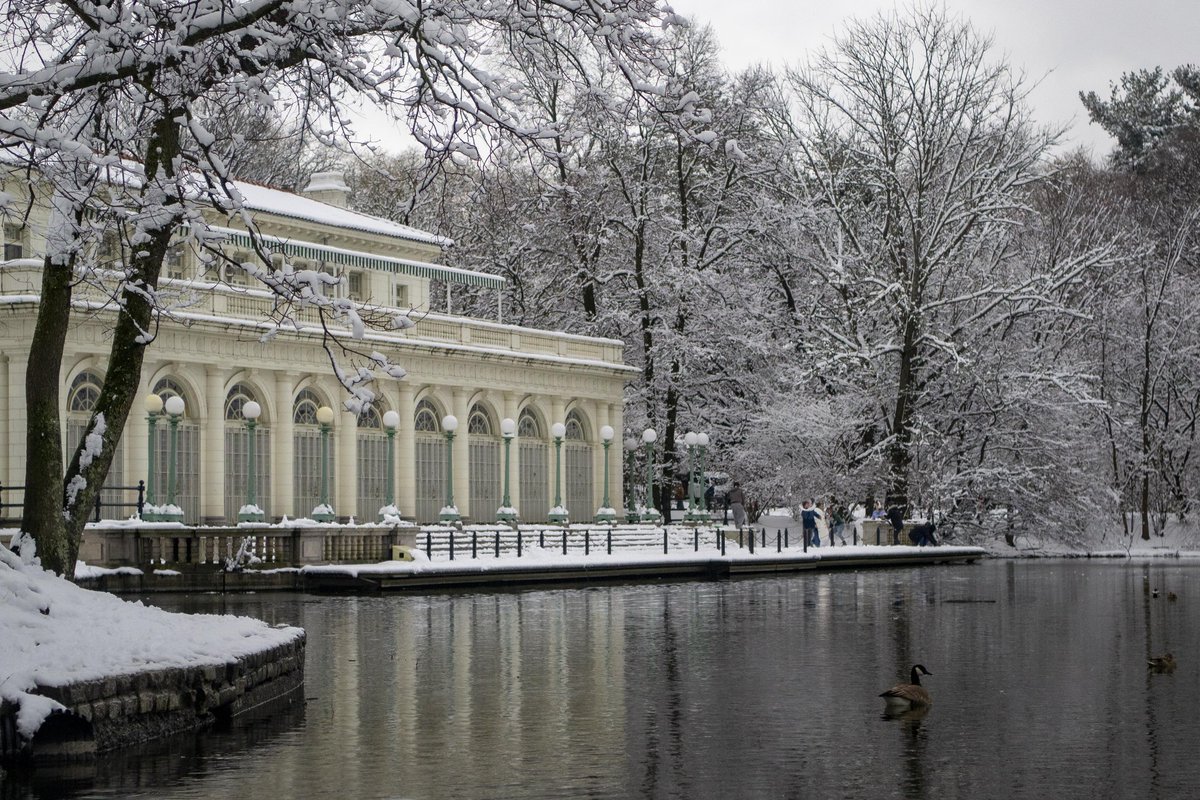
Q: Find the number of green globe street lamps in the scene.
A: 13